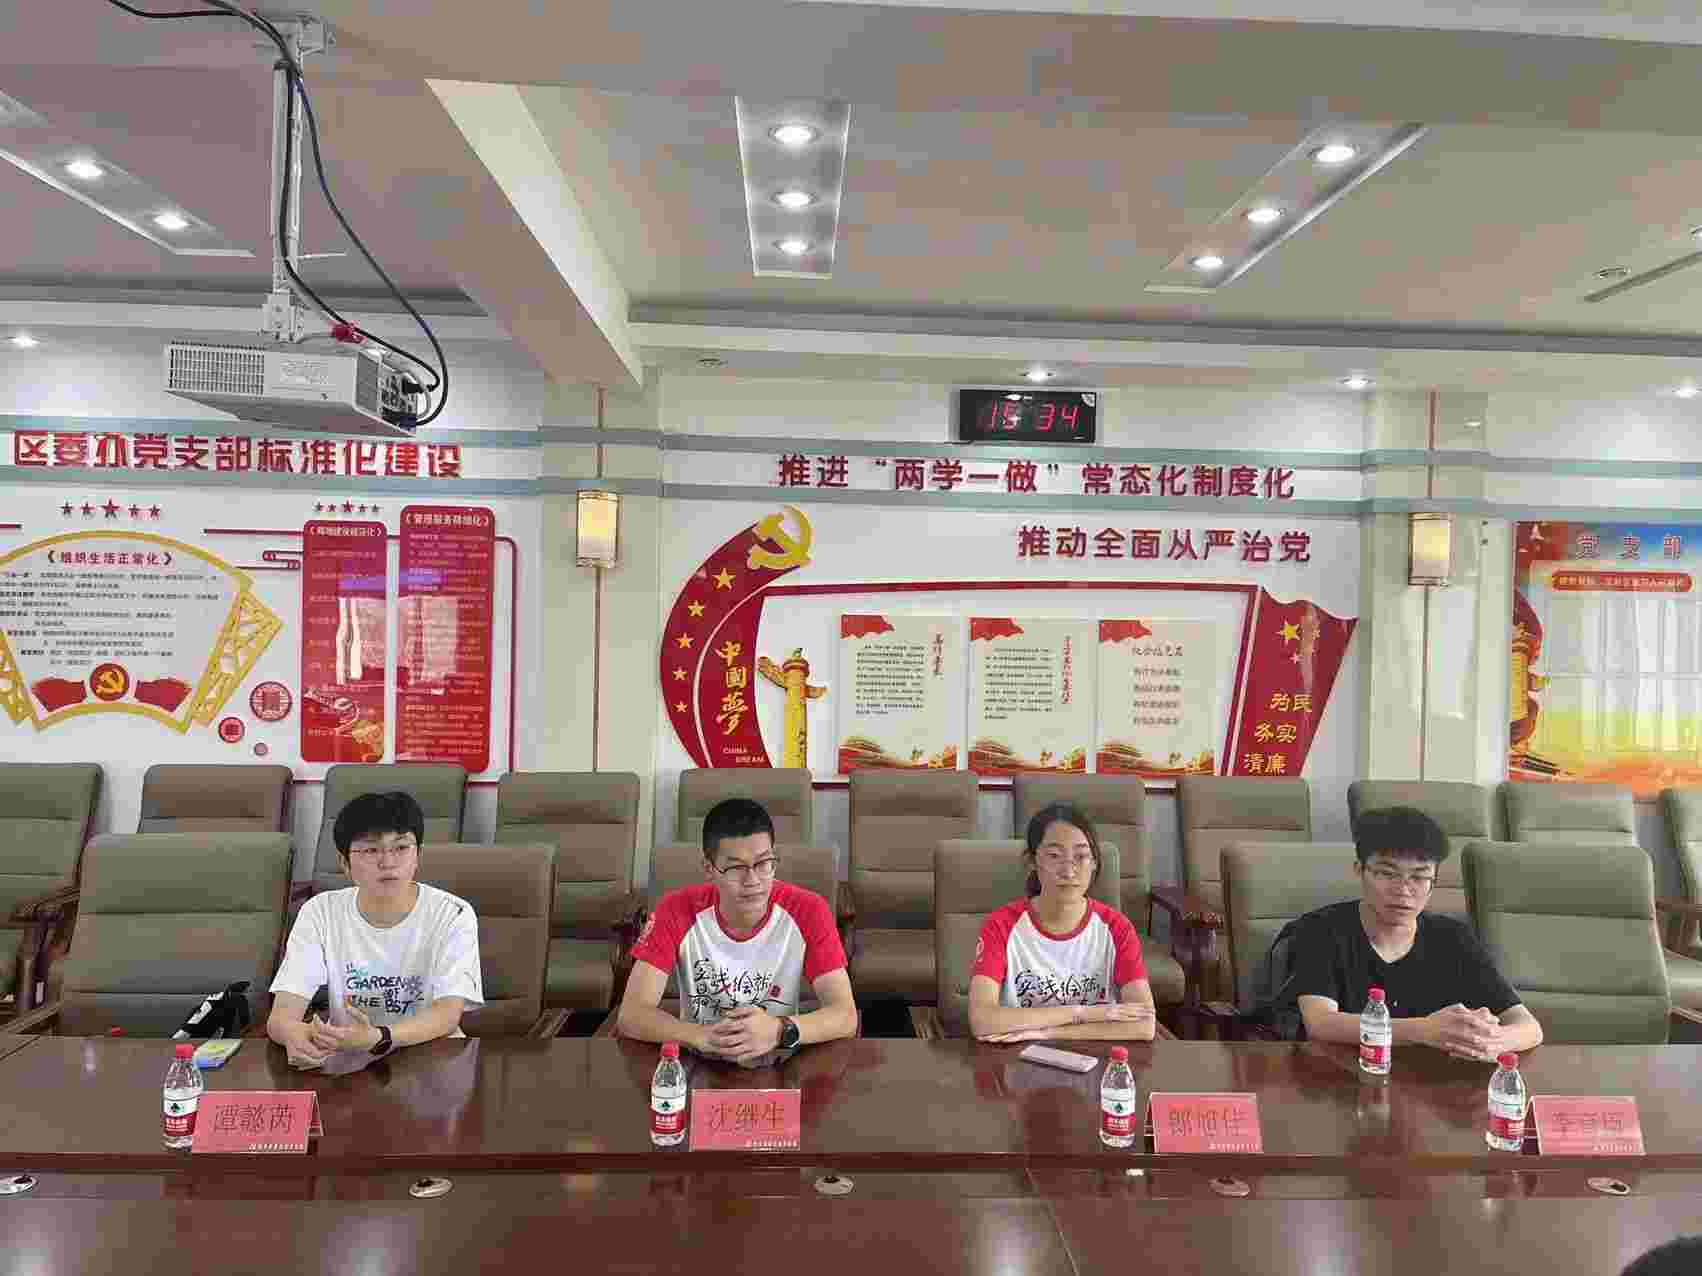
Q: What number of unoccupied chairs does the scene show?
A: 13